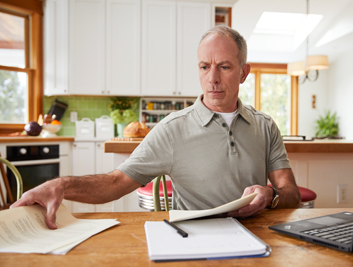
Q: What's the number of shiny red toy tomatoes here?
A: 0